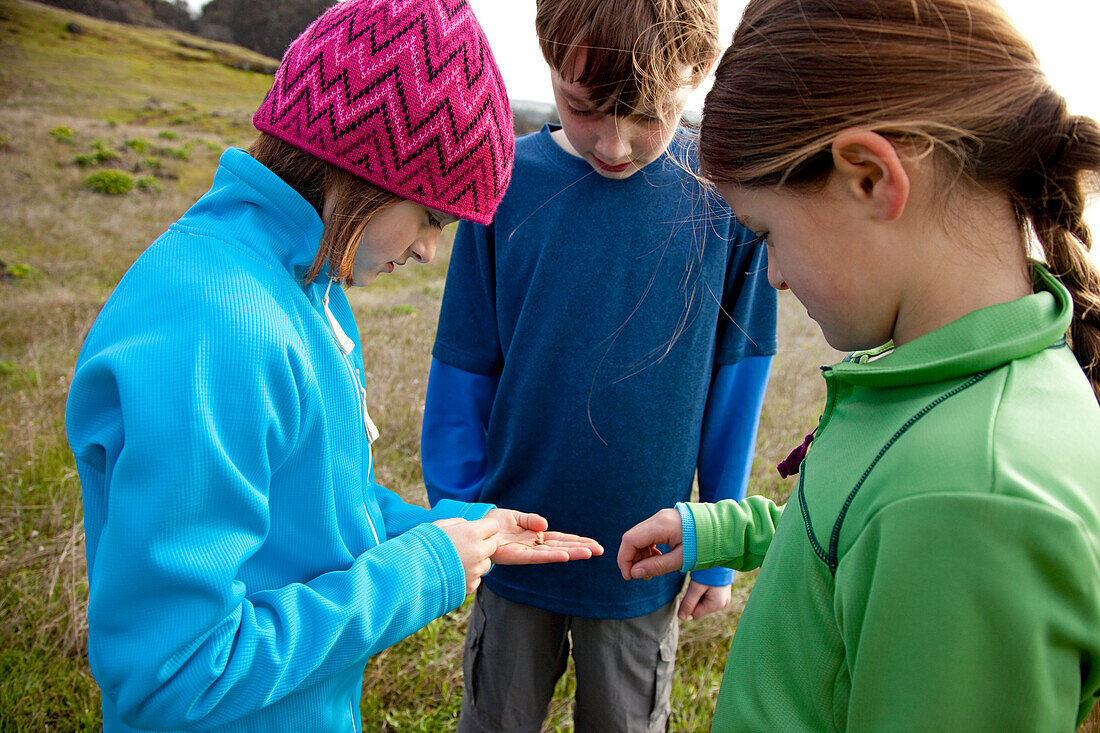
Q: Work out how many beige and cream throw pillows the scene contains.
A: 0